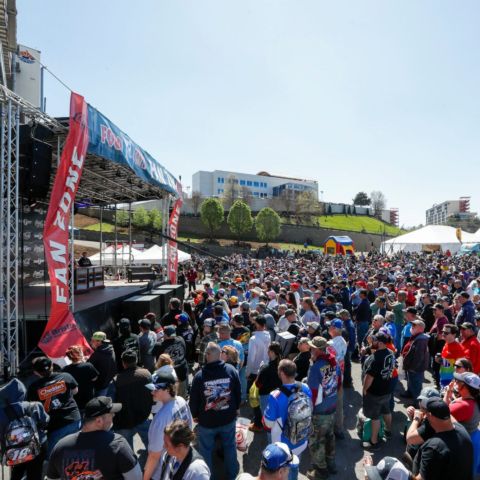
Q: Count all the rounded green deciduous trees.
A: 3